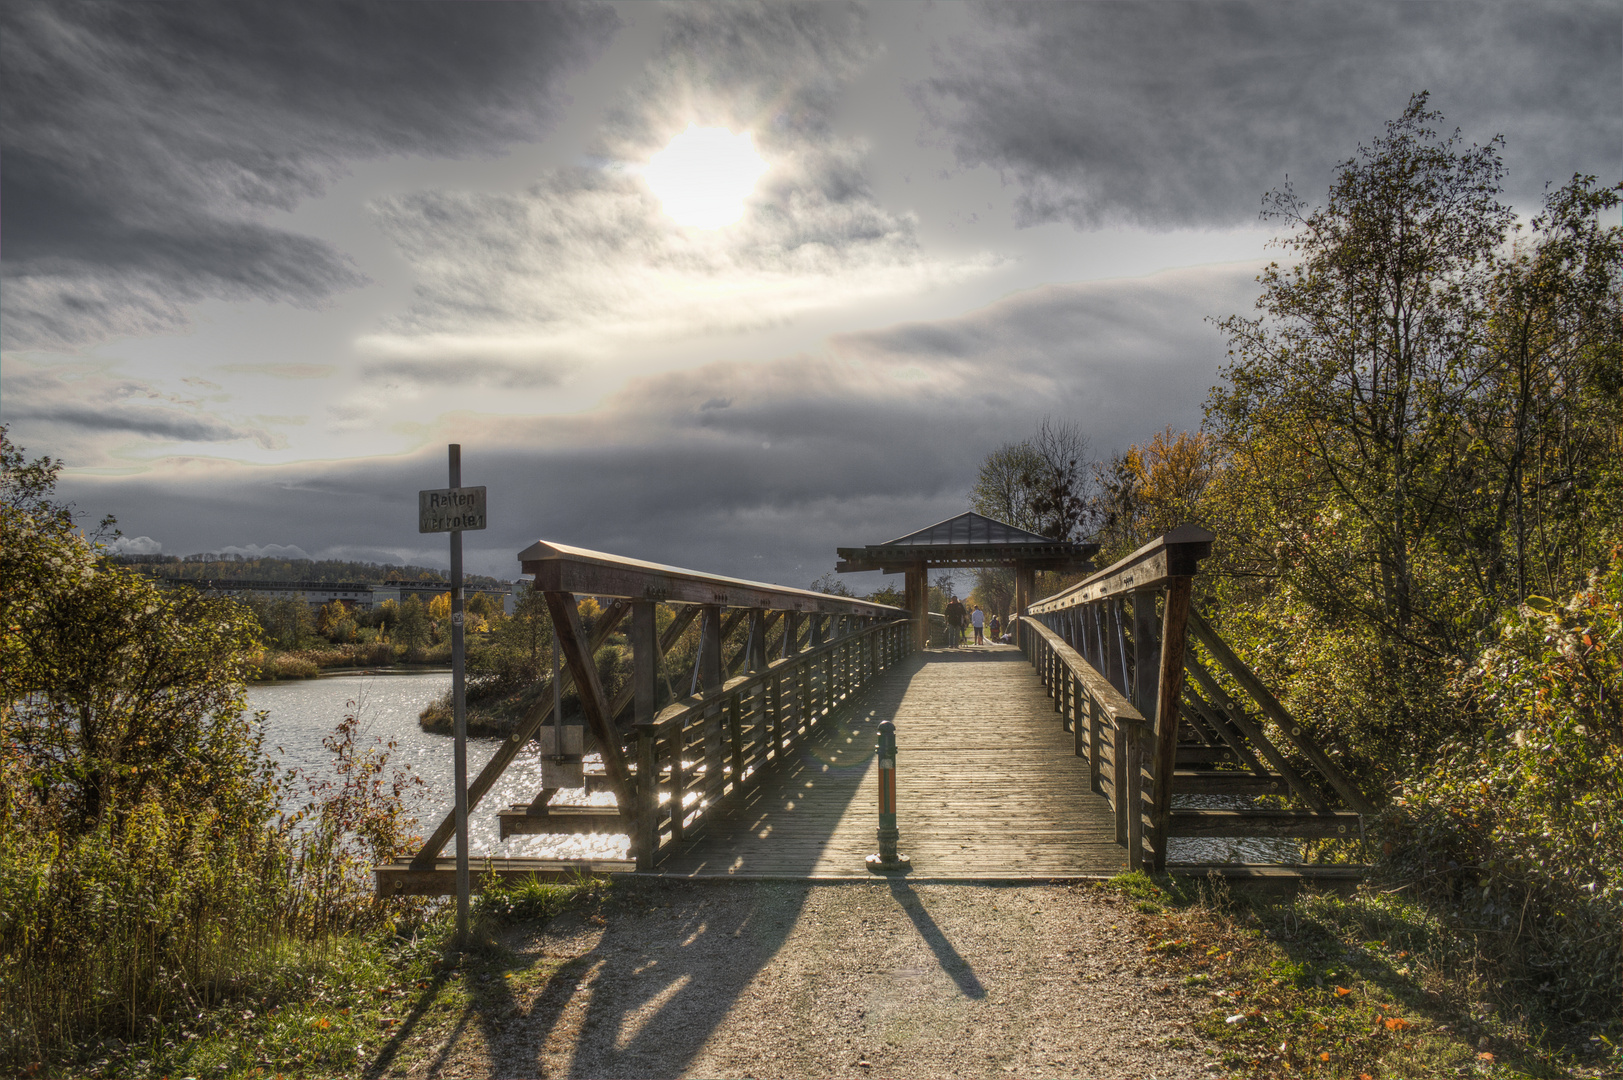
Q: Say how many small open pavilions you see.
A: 1